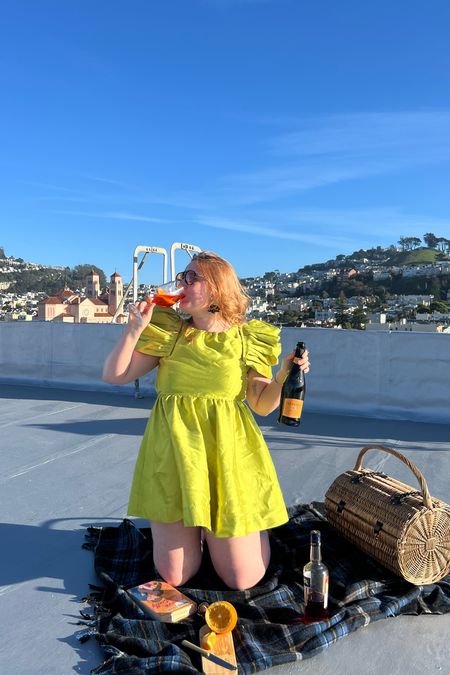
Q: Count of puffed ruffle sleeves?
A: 2